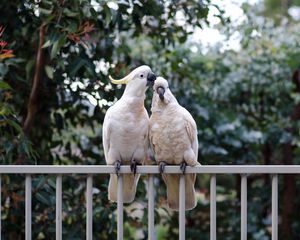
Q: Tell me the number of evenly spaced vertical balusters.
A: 9